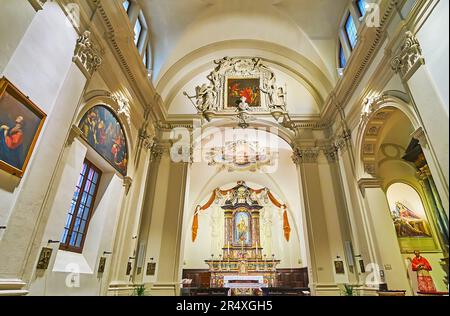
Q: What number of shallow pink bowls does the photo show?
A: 0